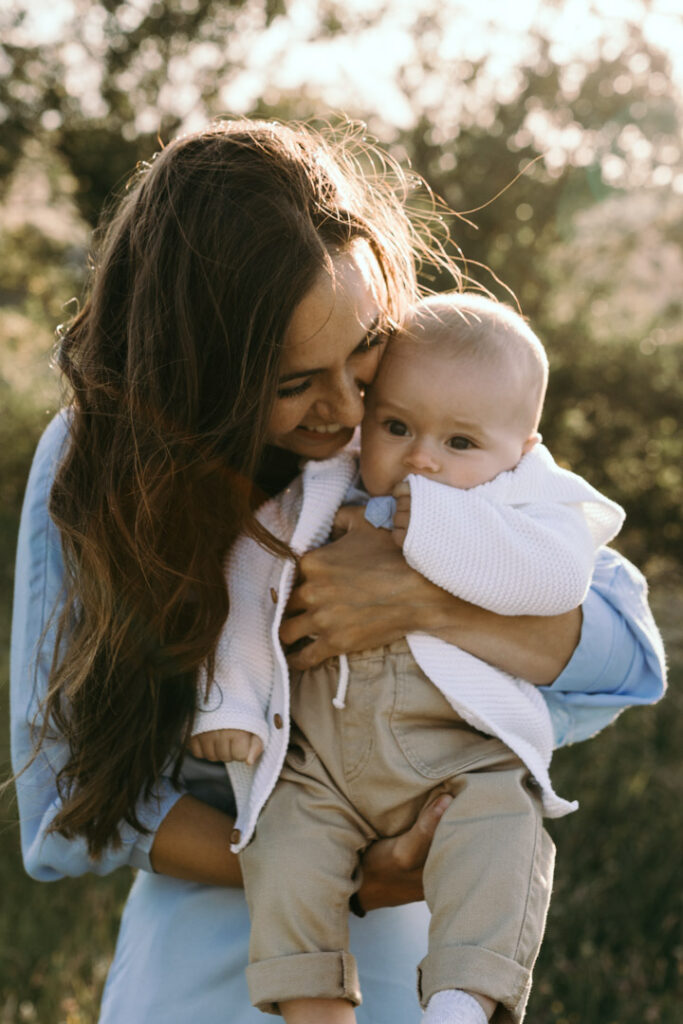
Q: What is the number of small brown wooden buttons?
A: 3